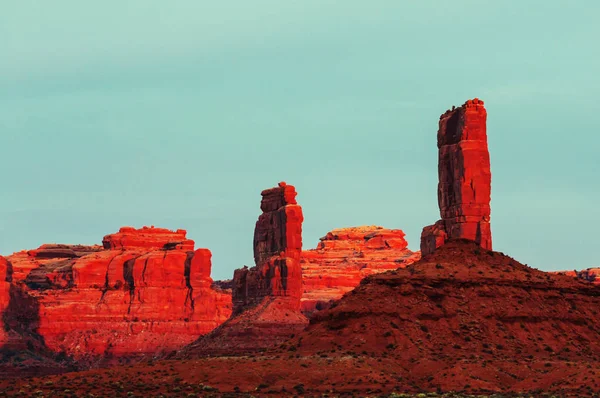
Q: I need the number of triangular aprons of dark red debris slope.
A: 2